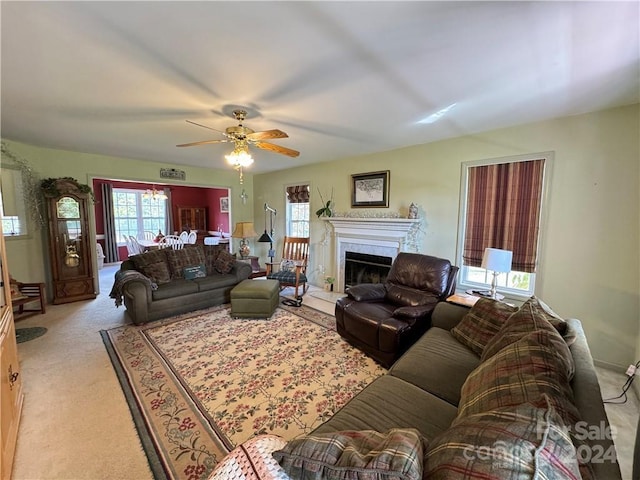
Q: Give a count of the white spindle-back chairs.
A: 6